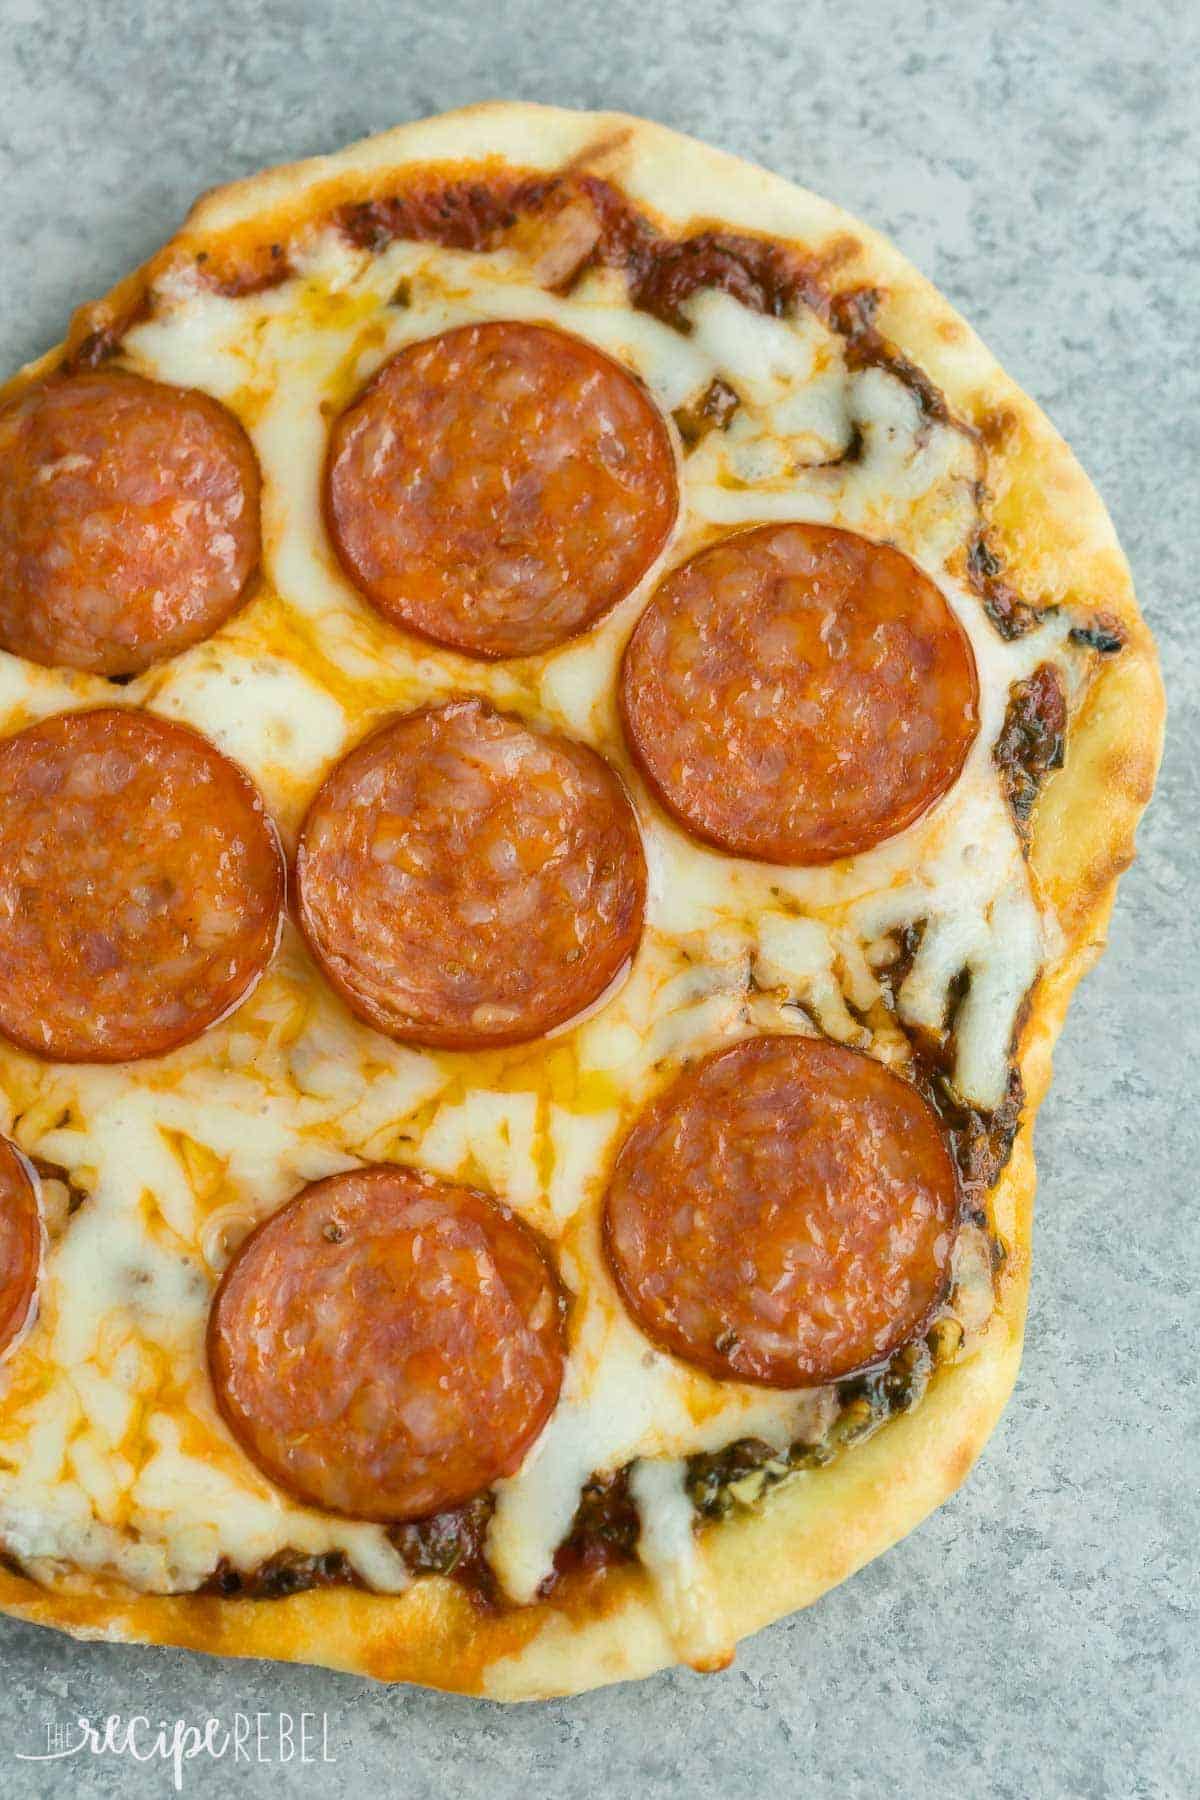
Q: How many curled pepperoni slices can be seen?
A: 0